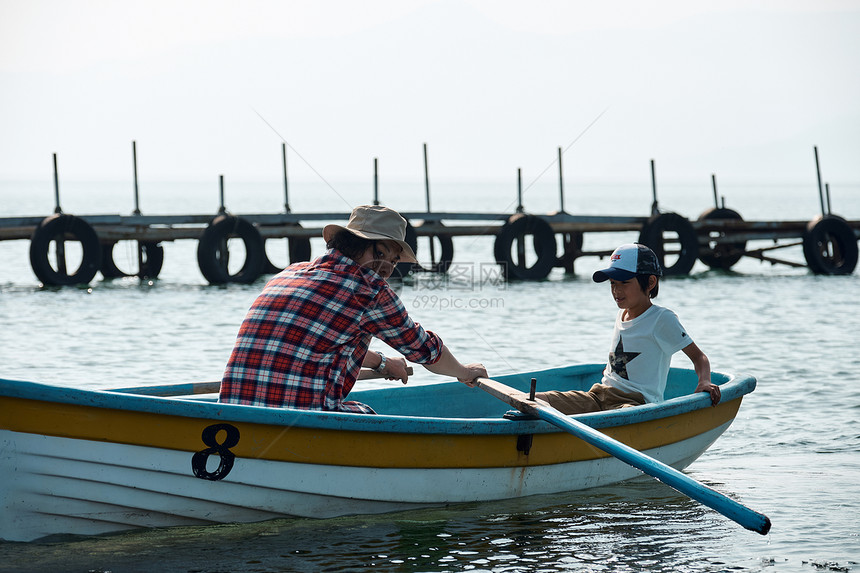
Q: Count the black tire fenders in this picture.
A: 11